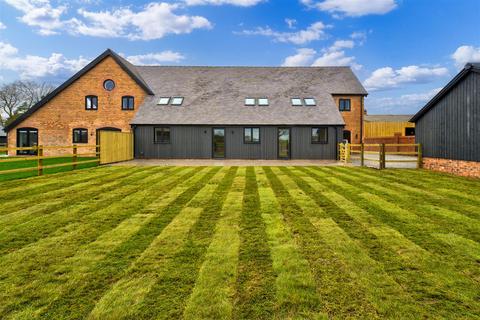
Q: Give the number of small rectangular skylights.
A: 6